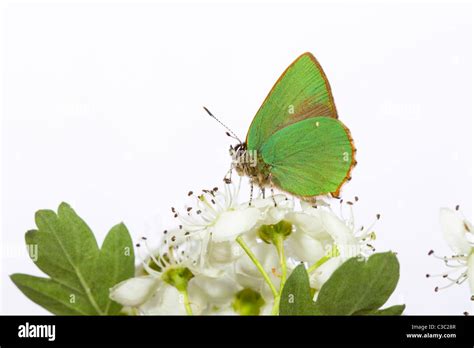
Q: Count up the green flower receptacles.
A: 3